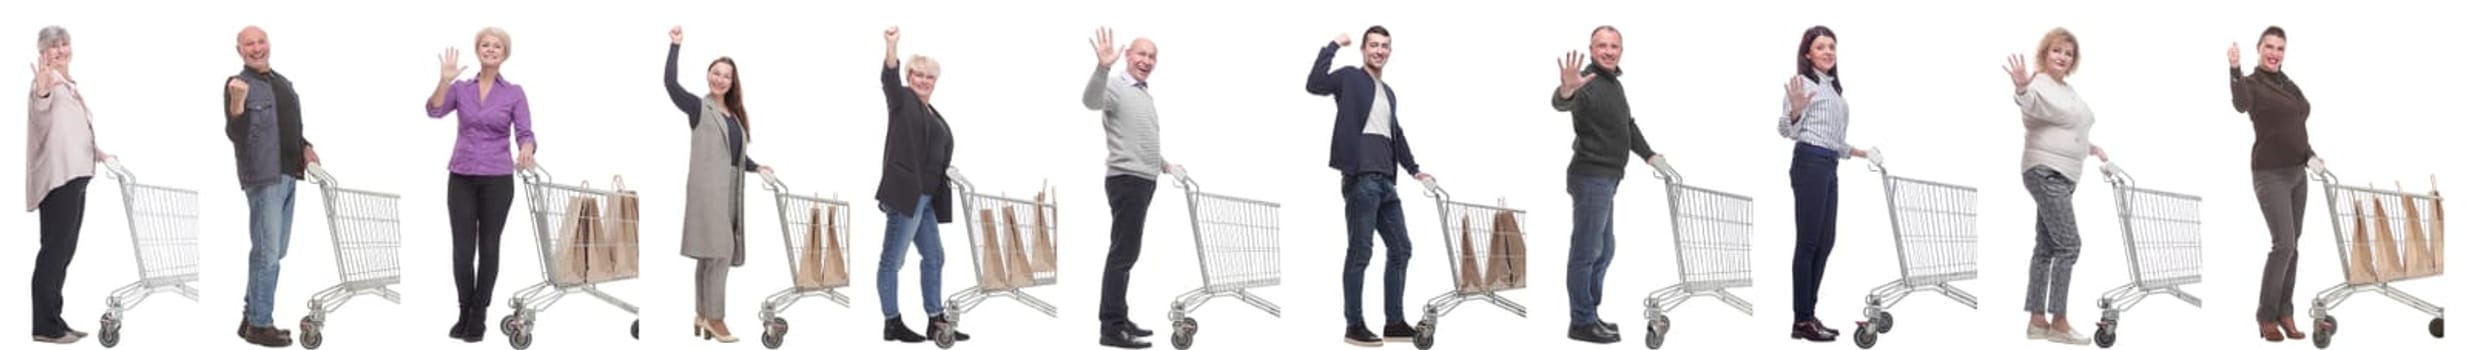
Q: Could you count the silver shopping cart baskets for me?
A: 11